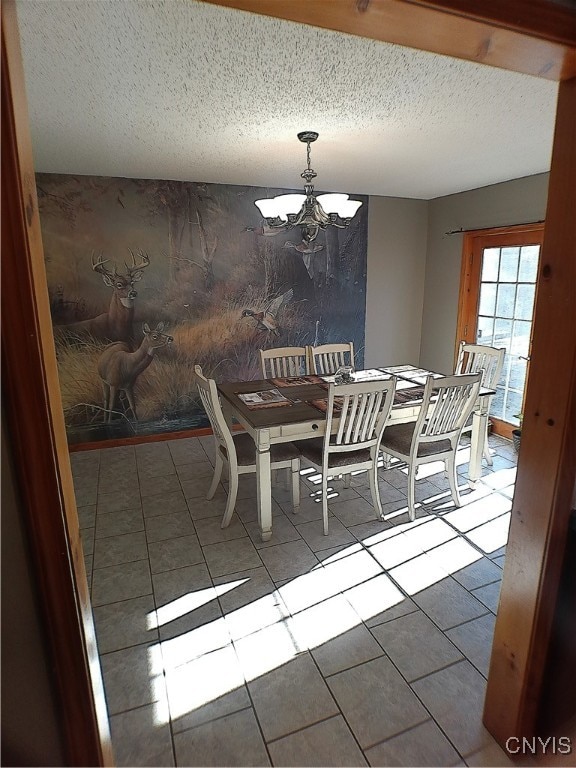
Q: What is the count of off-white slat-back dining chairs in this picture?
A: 6